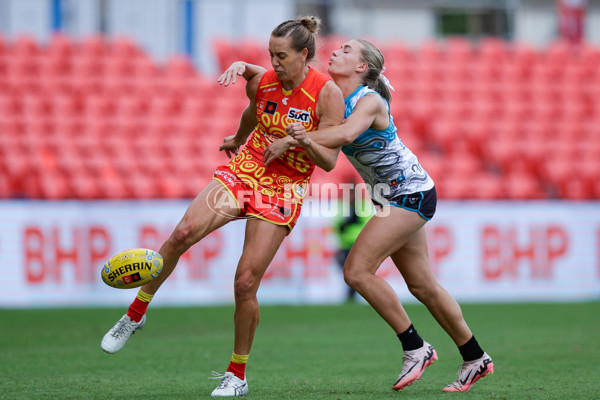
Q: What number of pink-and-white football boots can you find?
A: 2